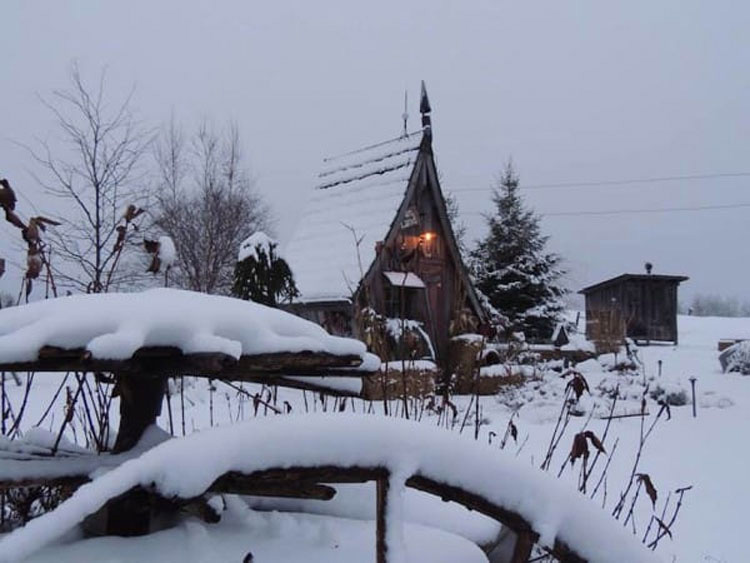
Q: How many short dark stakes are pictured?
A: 2